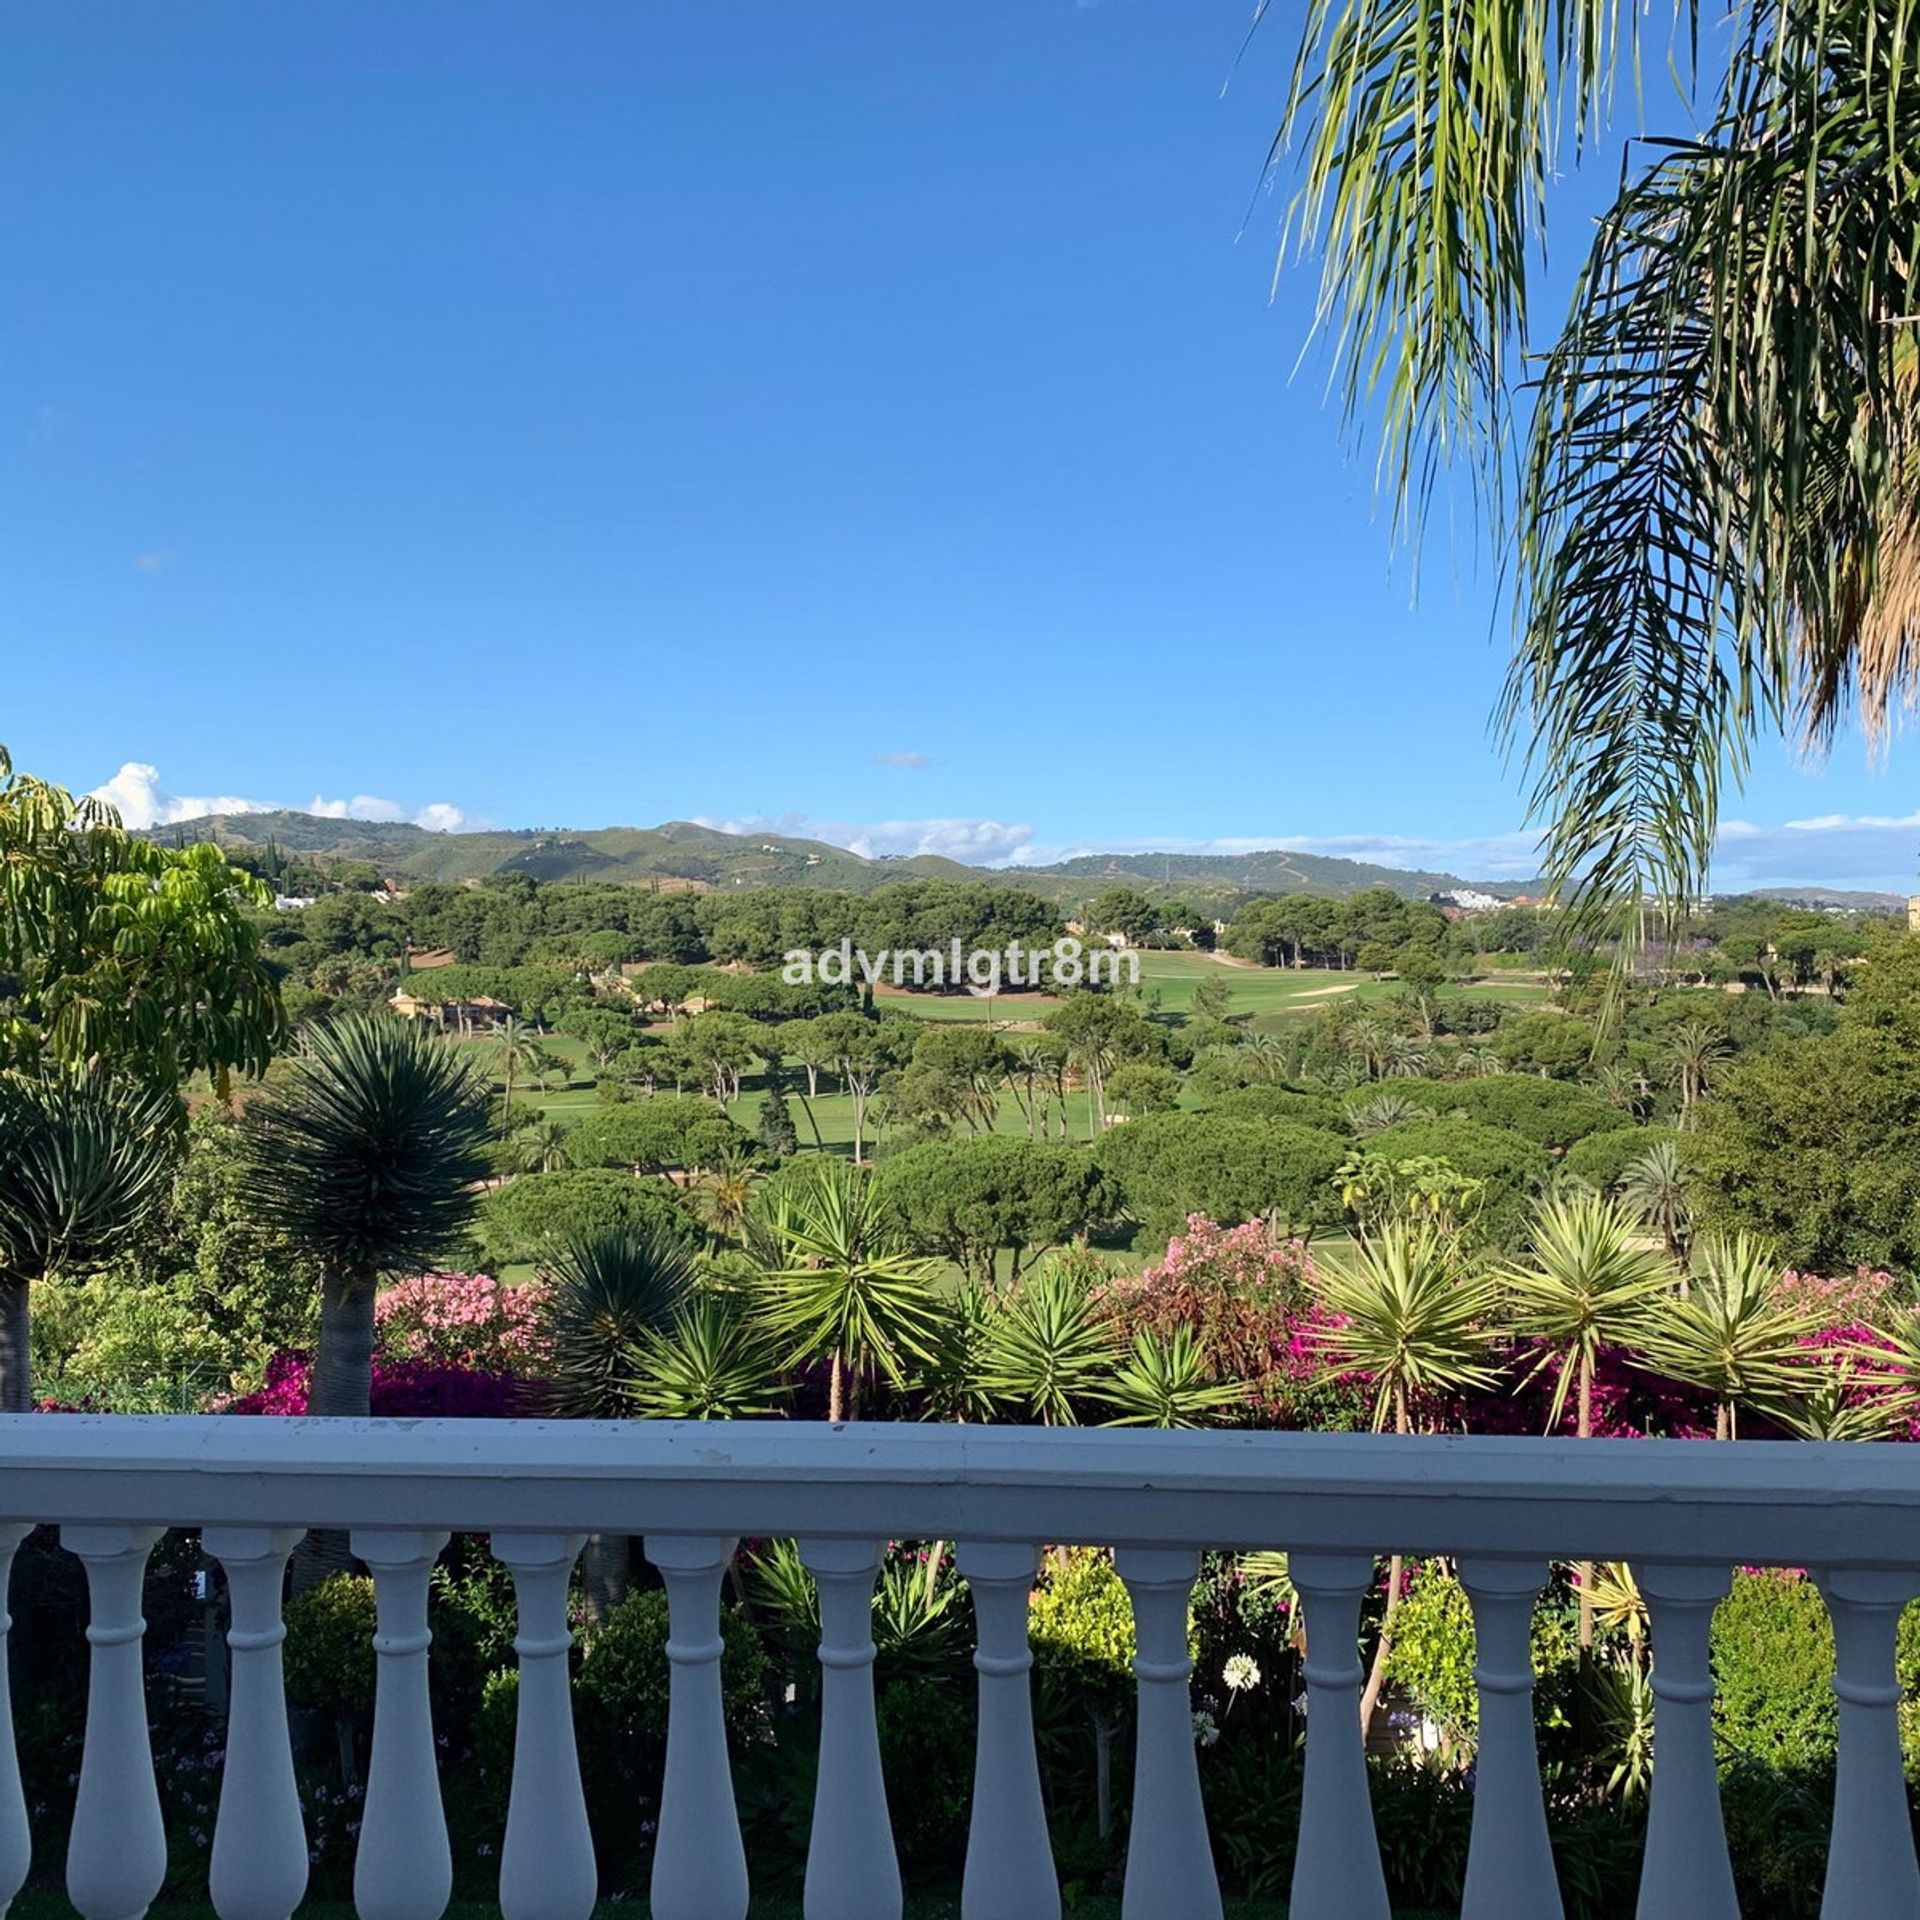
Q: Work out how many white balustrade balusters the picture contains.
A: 13